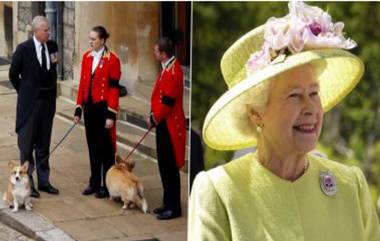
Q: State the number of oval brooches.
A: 1